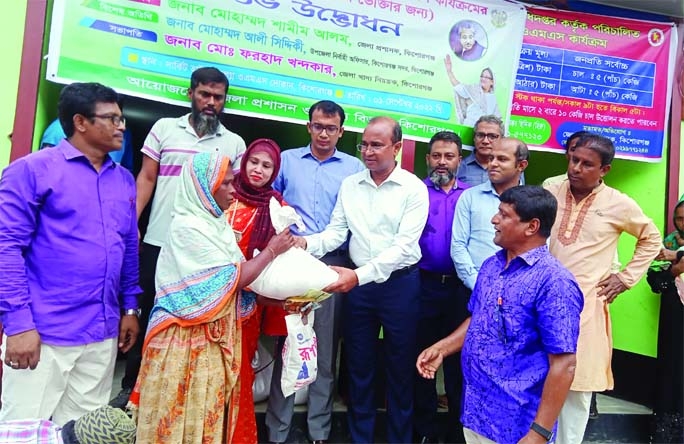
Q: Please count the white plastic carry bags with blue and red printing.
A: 1